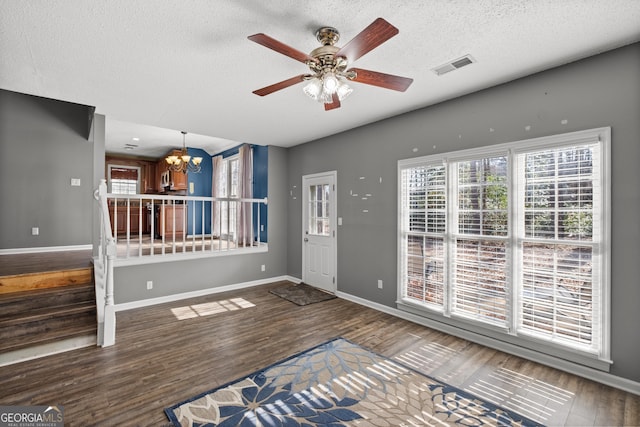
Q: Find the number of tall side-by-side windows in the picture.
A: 3